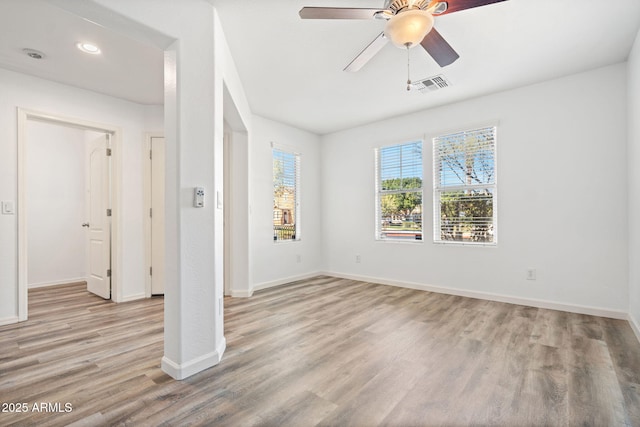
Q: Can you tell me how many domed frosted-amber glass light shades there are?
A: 1